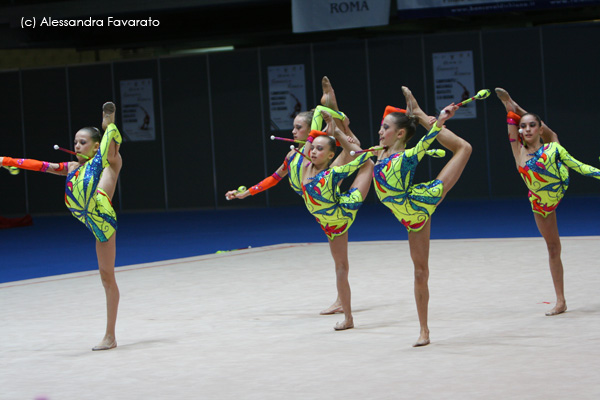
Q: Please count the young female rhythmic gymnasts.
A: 5